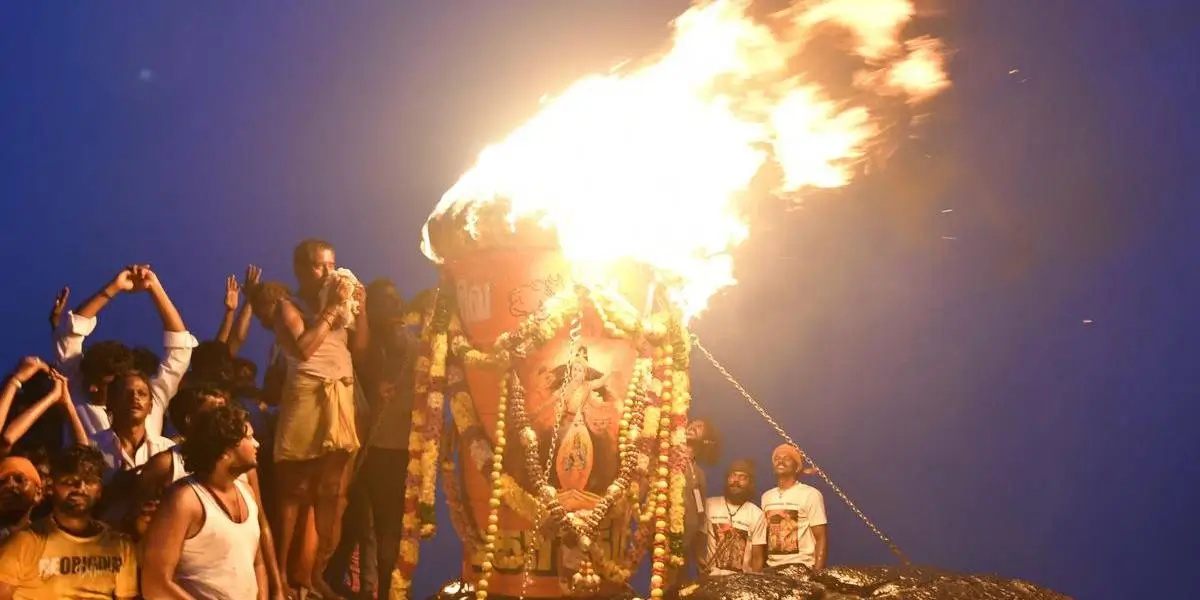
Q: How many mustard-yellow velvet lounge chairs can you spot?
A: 0